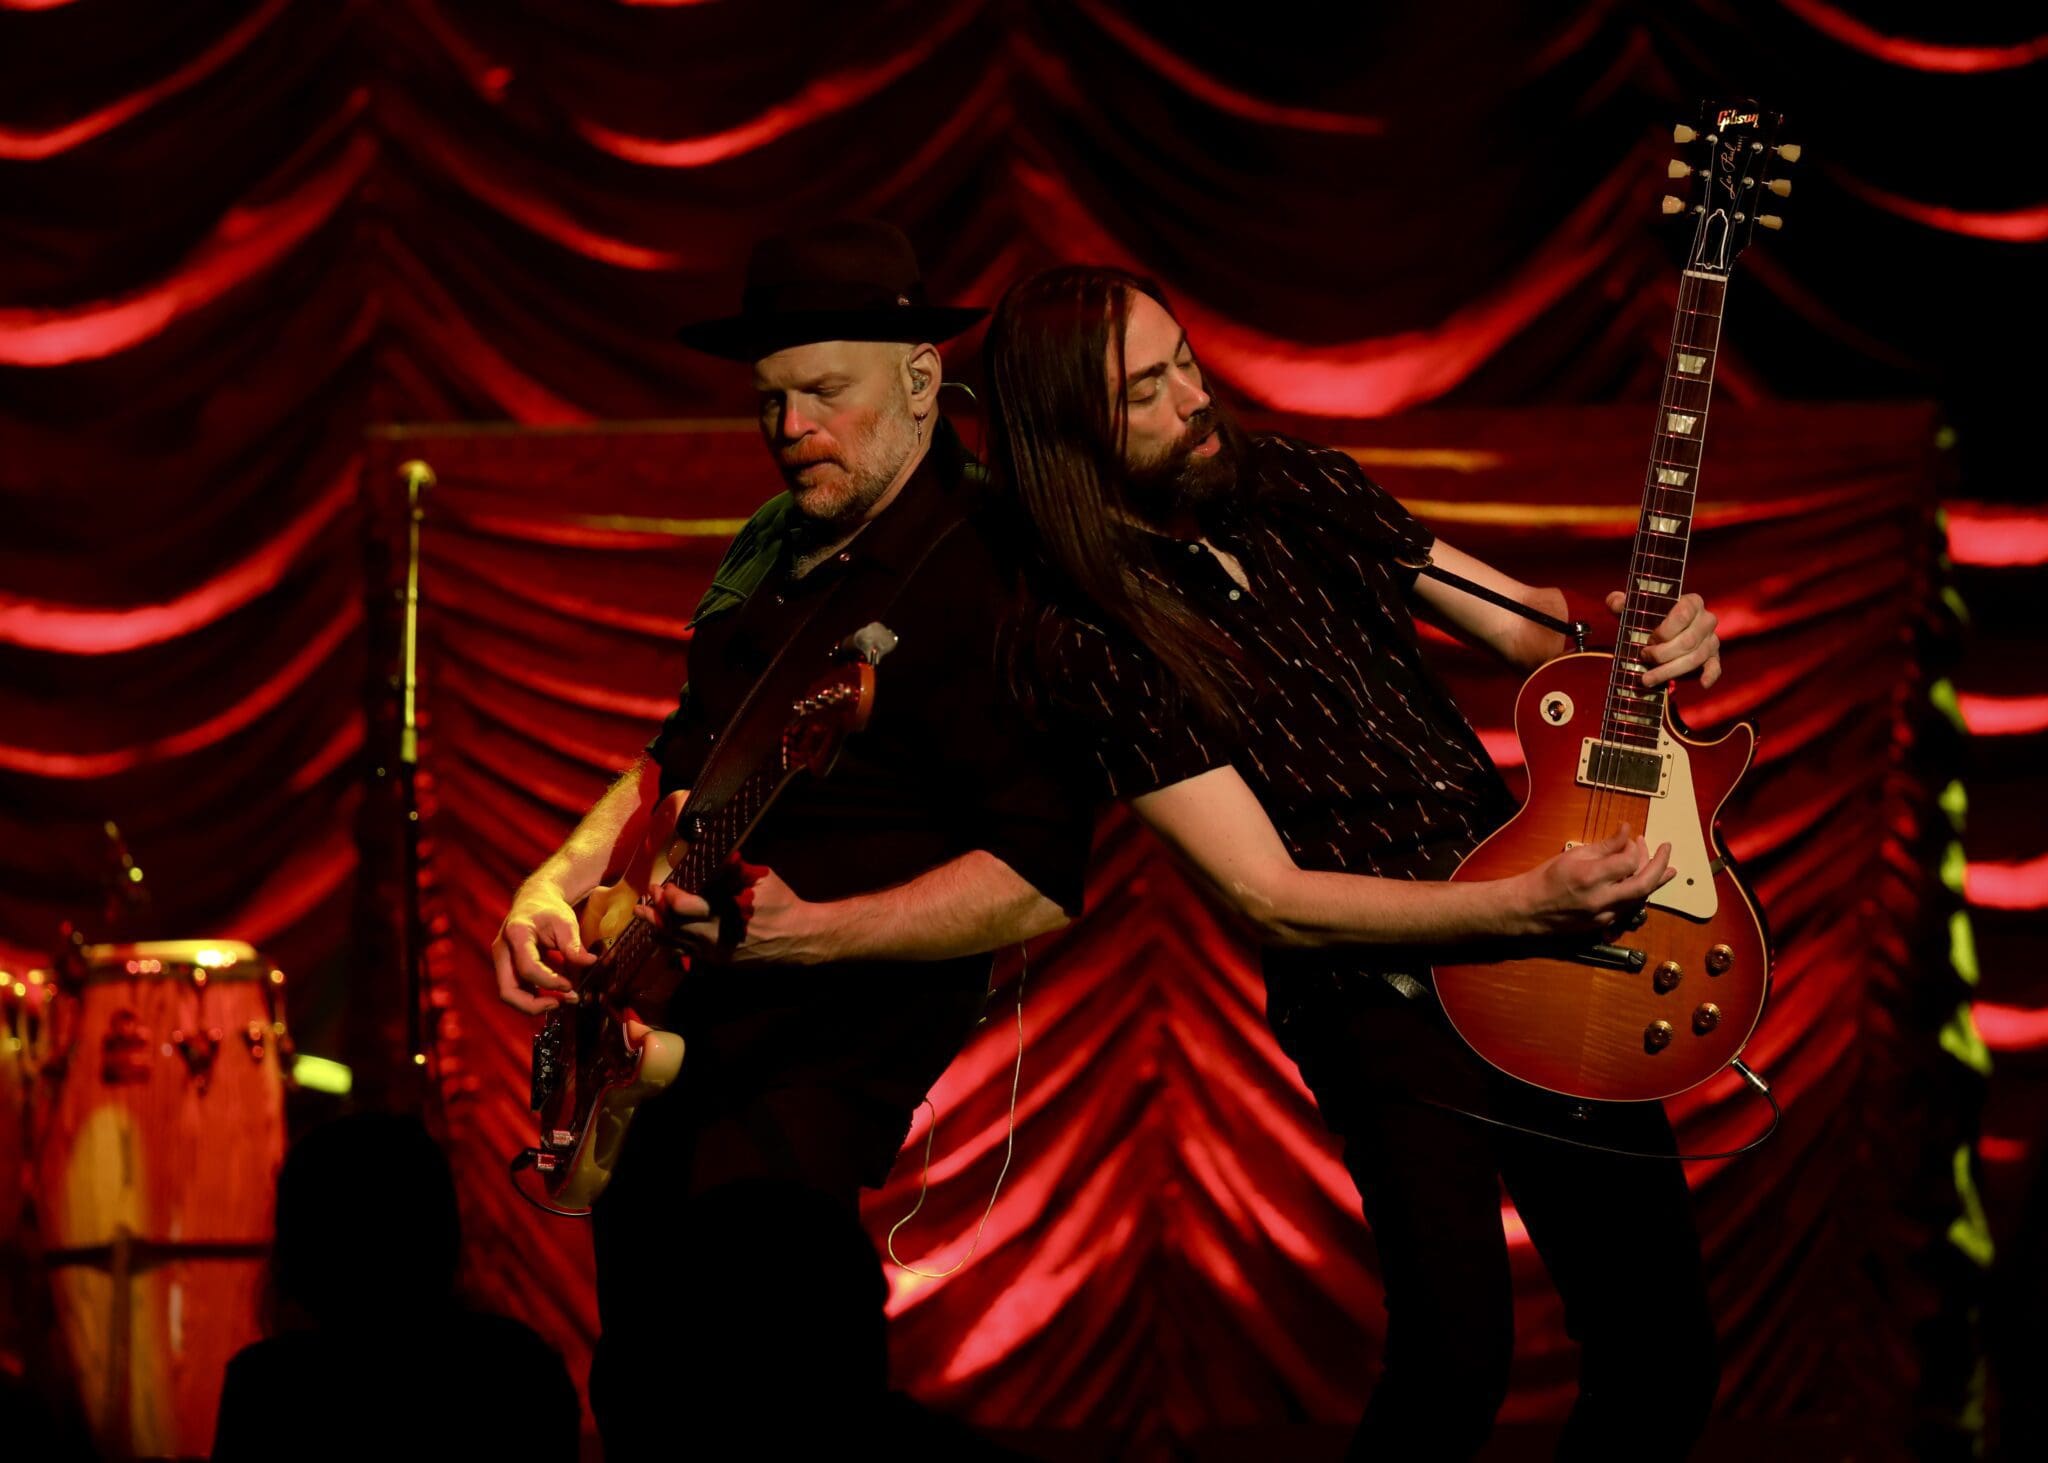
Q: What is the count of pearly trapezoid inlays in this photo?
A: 9